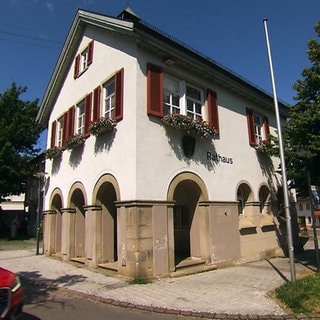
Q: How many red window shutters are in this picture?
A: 12